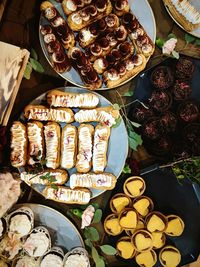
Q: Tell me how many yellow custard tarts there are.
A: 13